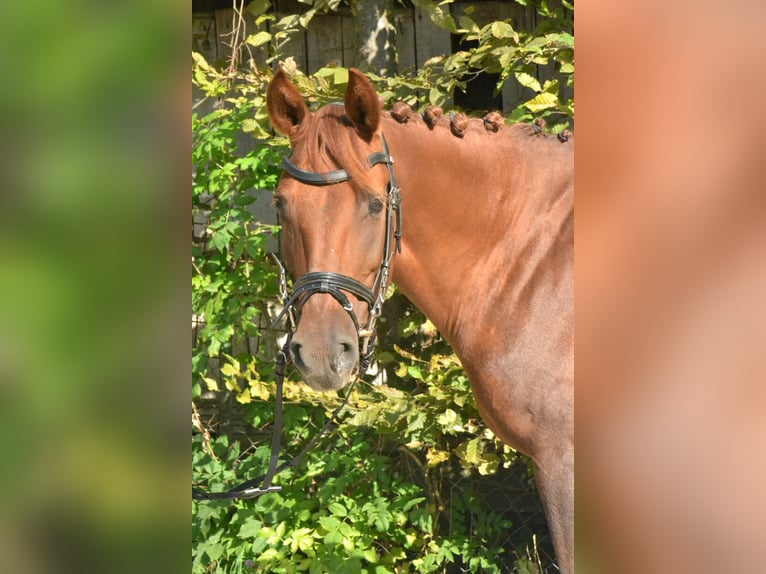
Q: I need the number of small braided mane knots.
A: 6